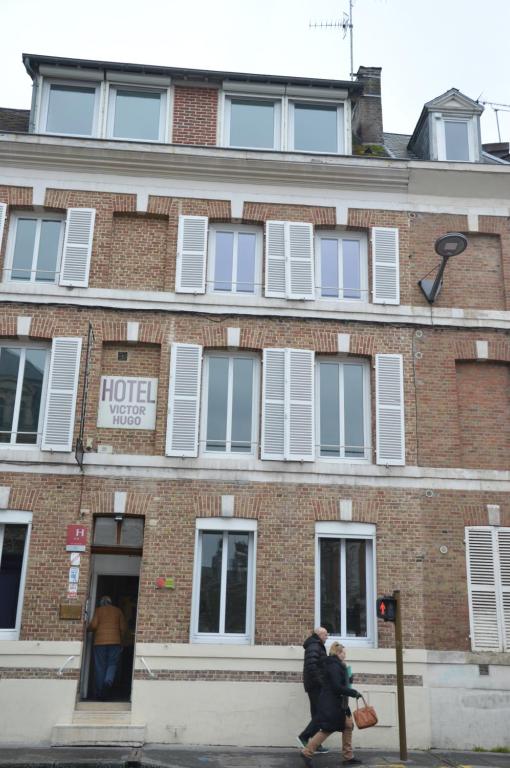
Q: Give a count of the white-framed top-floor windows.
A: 5